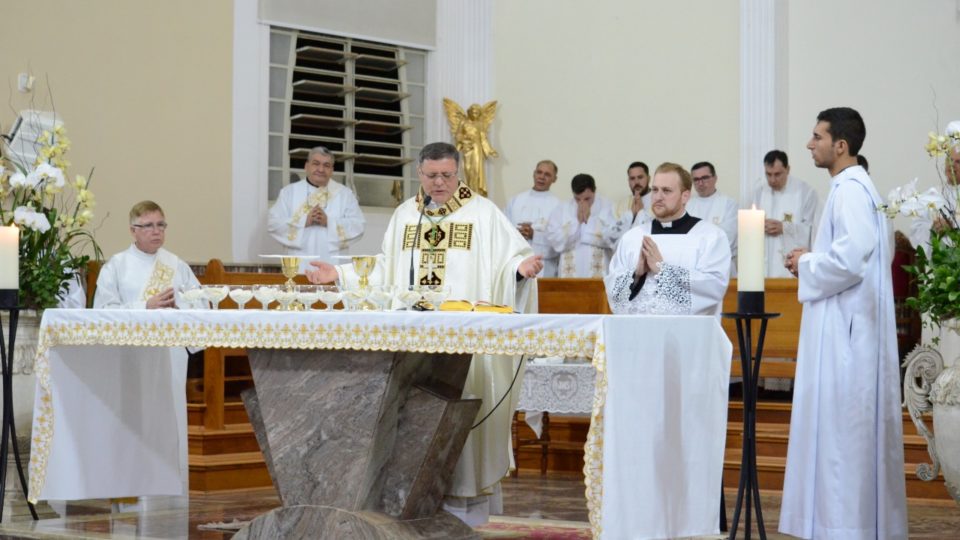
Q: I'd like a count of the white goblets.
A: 11